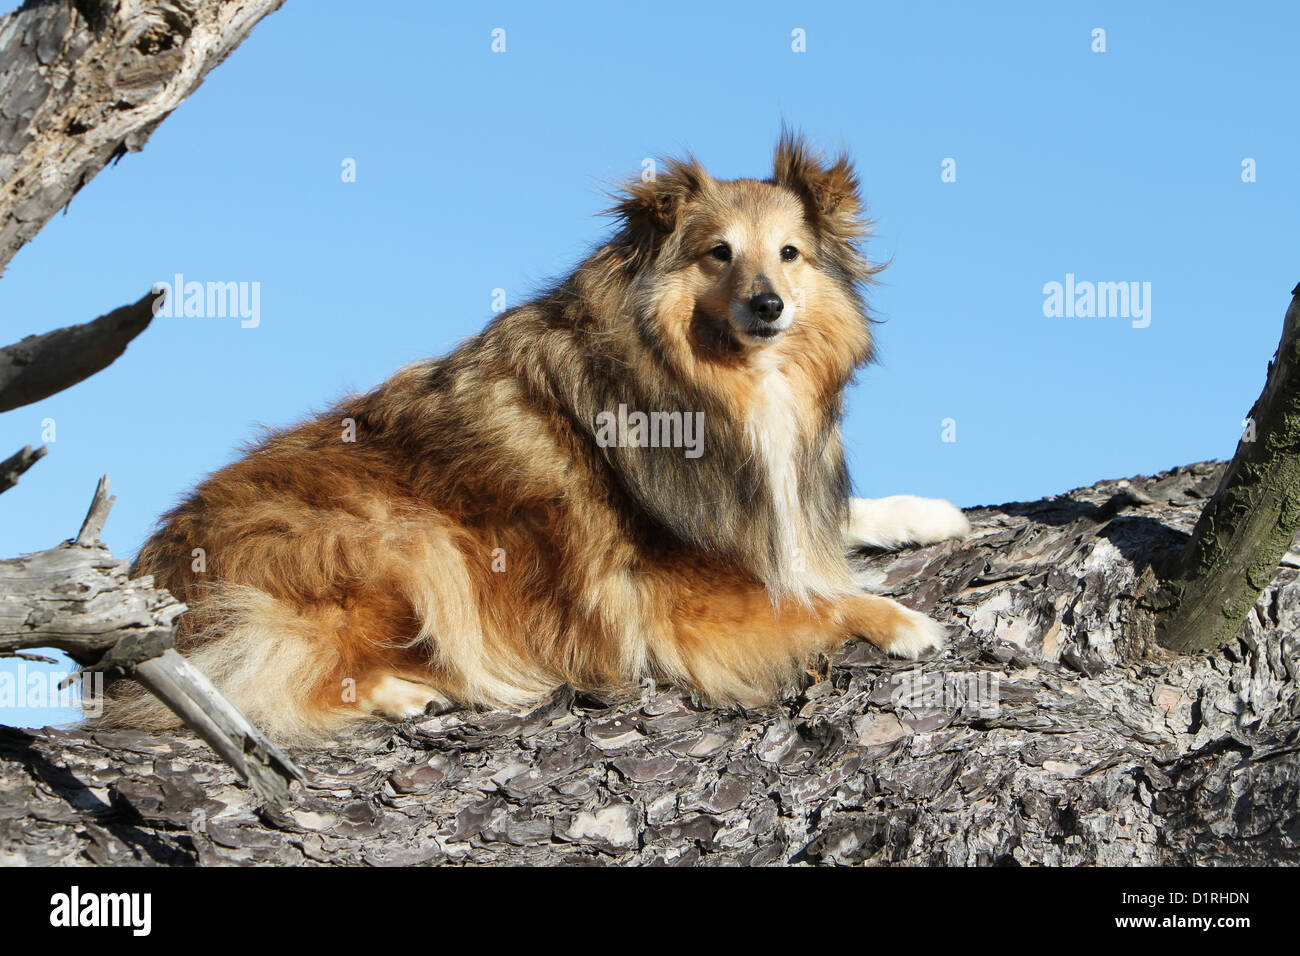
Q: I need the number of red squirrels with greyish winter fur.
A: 0